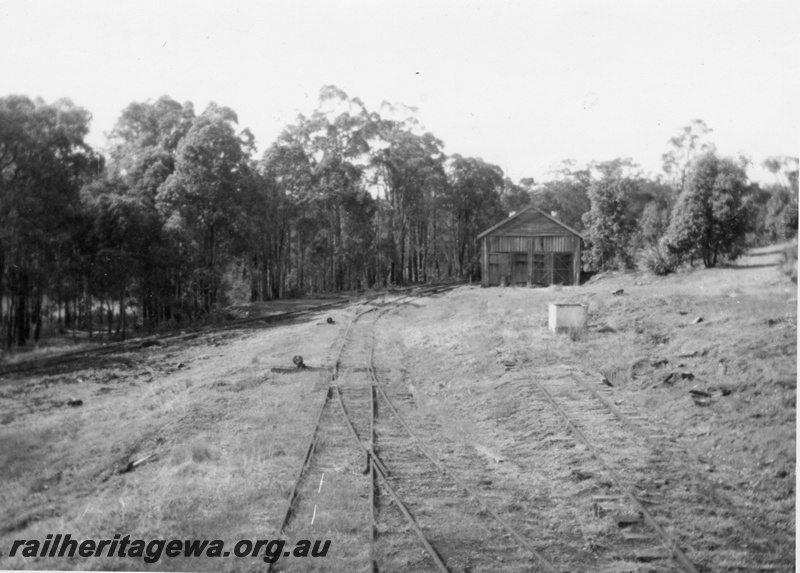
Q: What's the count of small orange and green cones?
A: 0